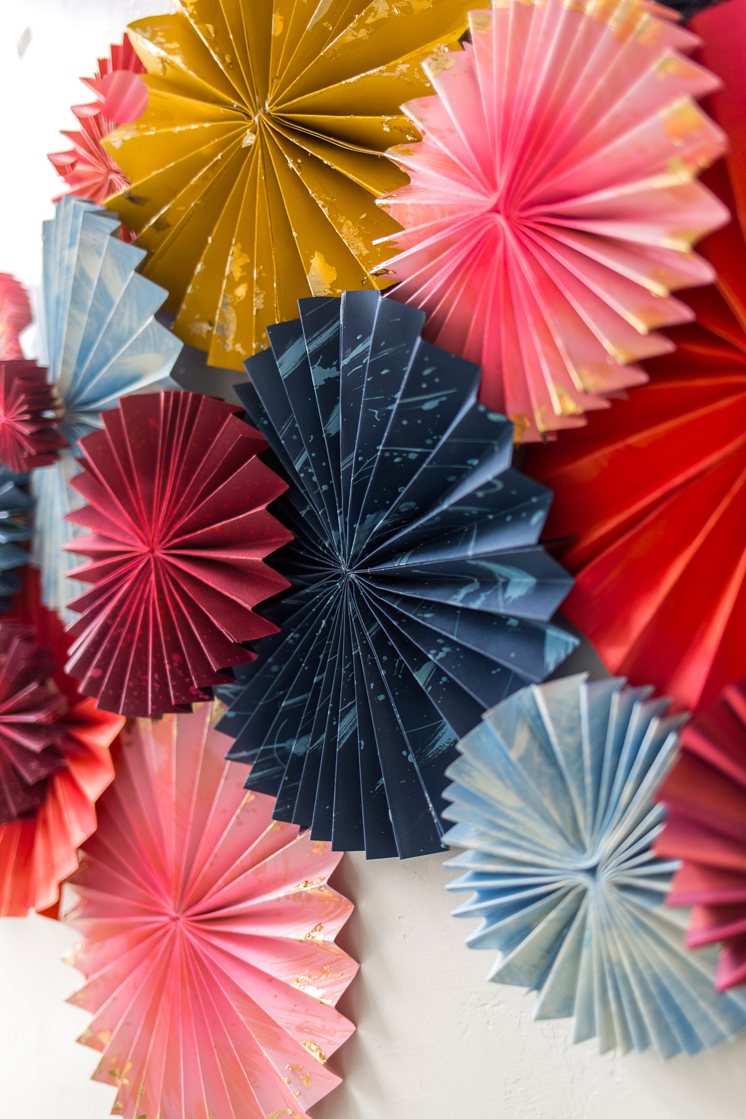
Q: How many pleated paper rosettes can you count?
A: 15